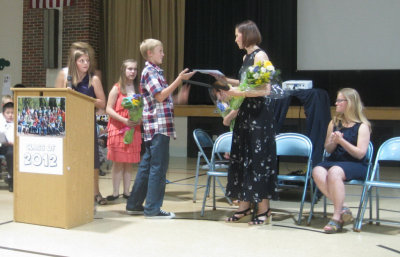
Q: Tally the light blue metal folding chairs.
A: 5